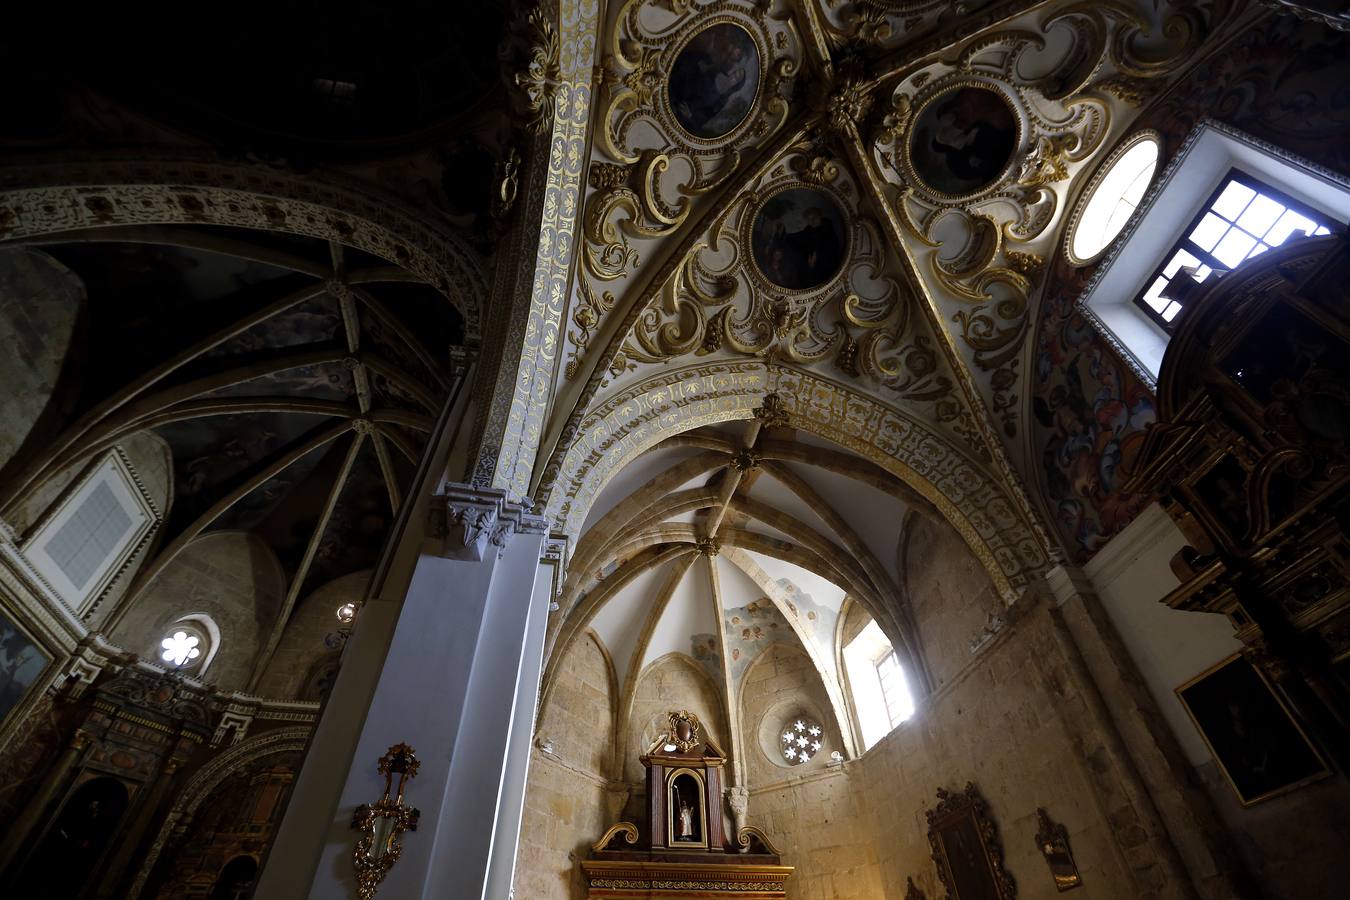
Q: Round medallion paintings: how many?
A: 3